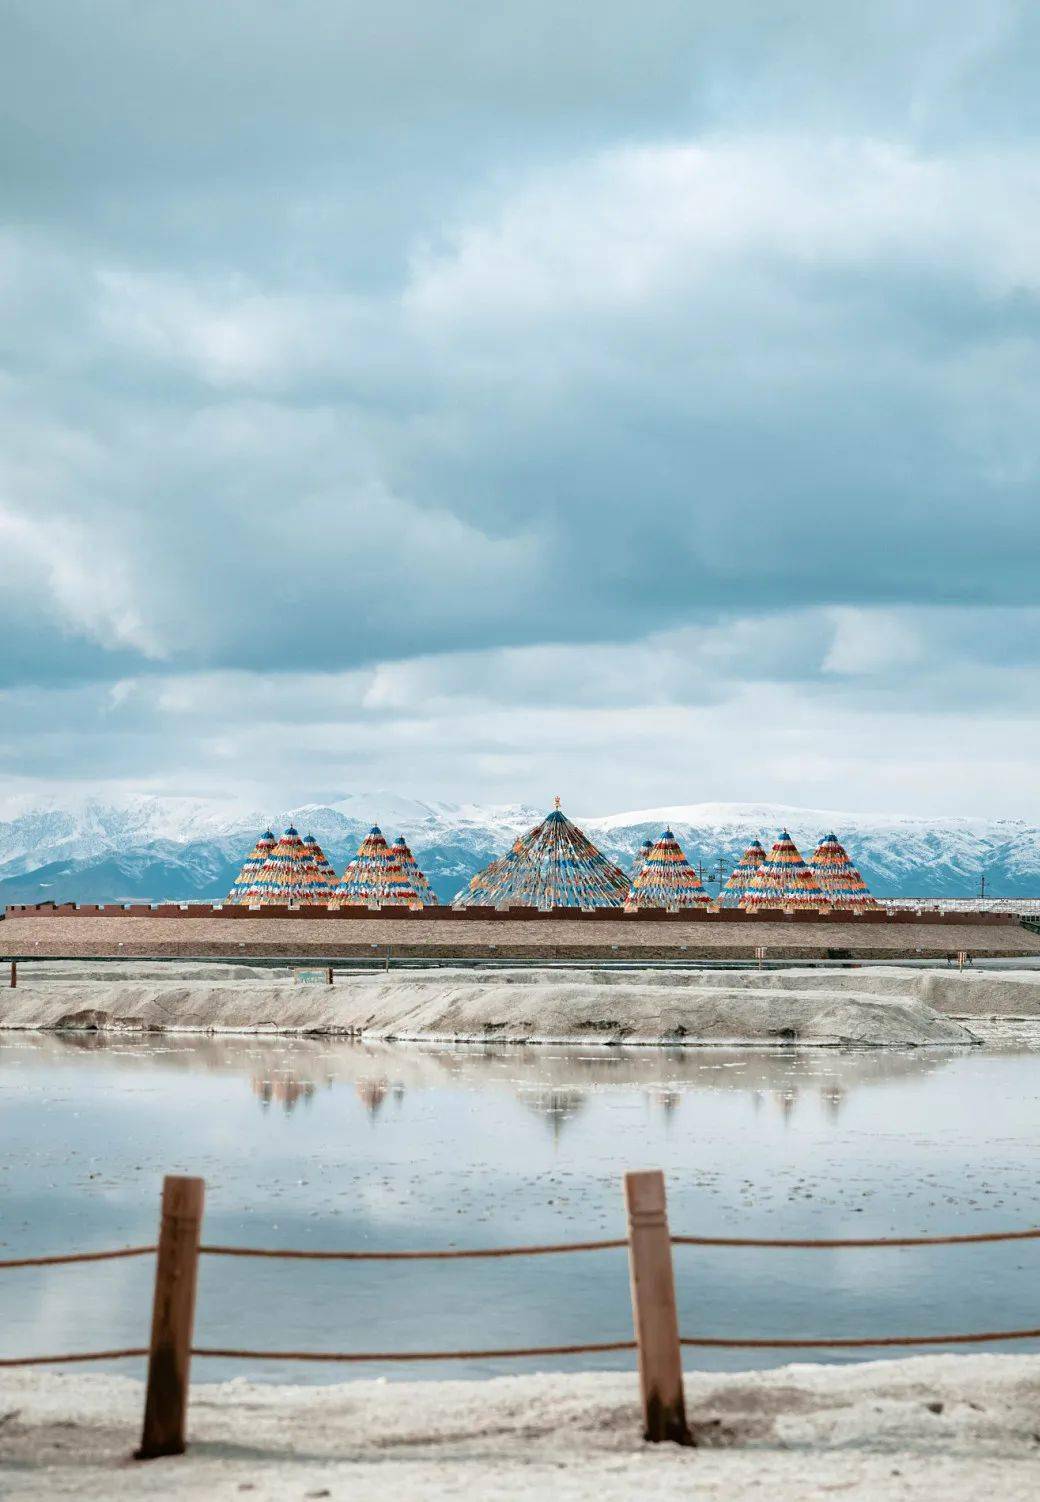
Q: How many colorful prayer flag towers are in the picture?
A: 11